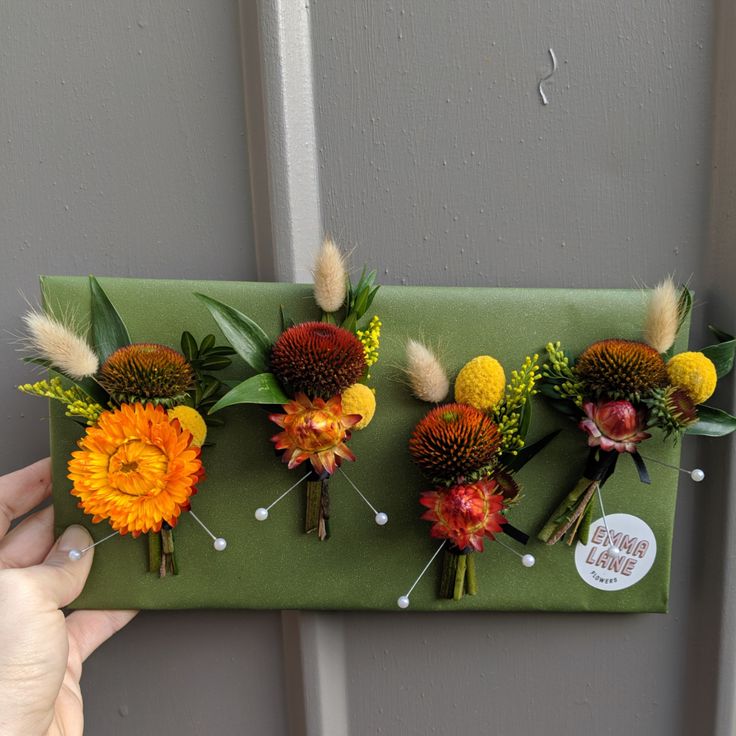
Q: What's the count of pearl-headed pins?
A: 8